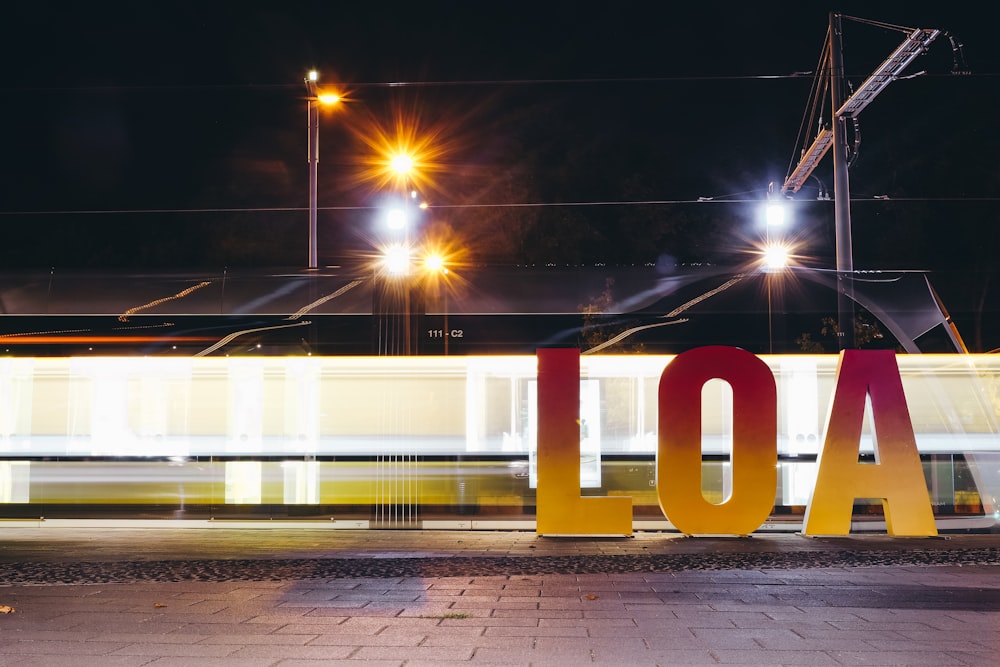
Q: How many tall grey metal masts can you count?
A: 2